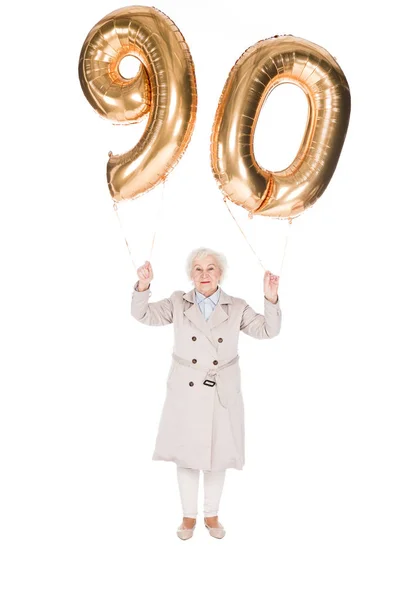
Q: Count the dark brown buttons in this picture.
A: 5